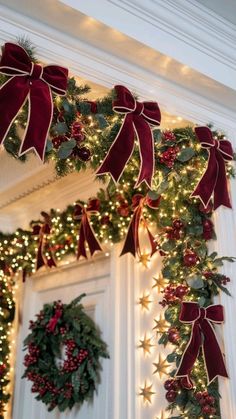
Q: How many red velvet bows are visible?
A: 7